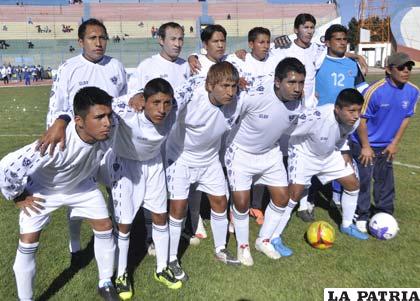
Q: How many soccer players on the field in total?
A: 11